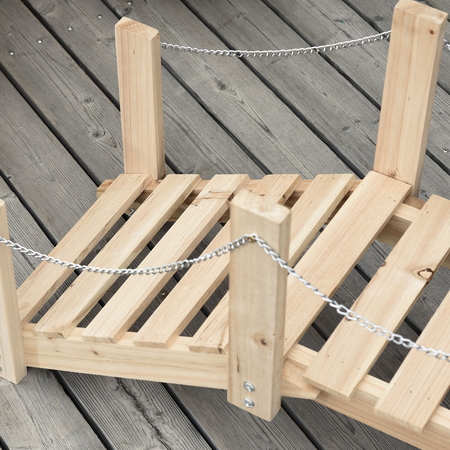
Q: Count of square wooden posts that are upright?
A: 4